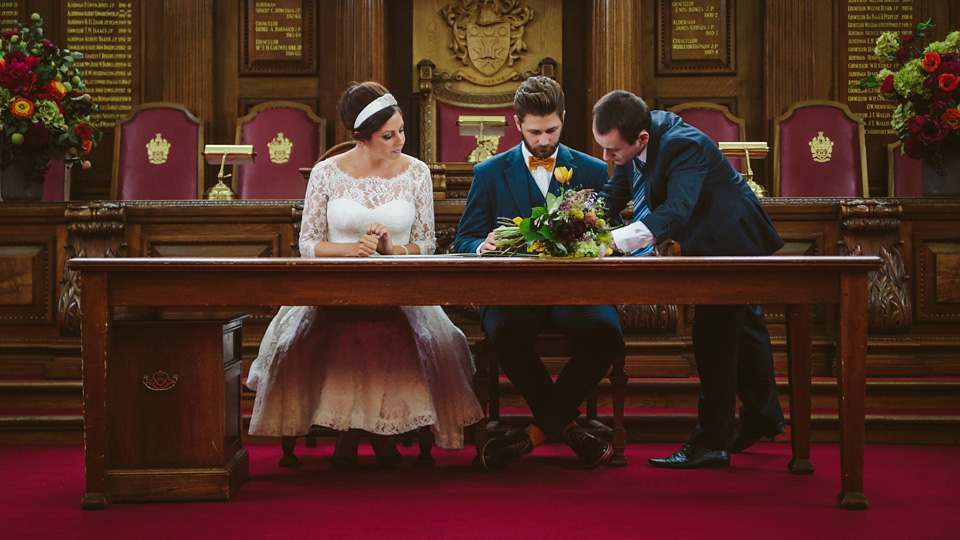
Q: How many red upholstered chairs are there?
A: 7